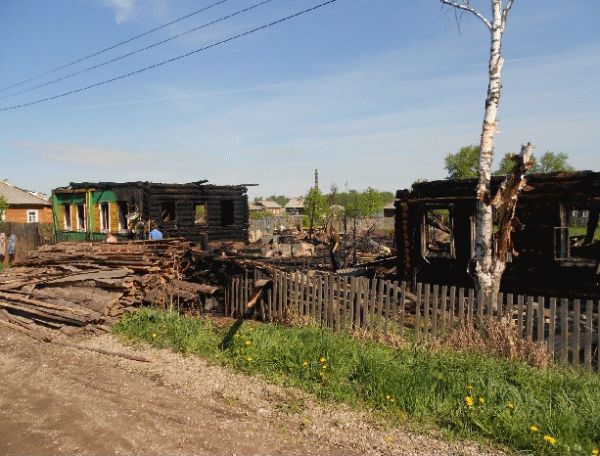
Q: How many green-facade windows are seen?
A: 4